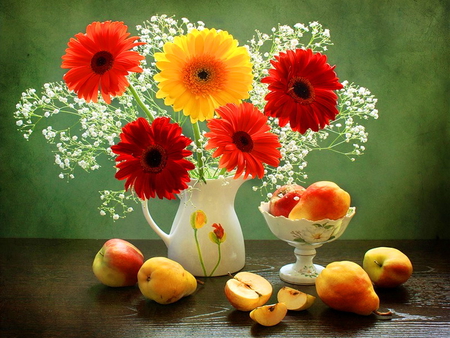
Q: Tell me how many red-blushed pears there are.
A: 2